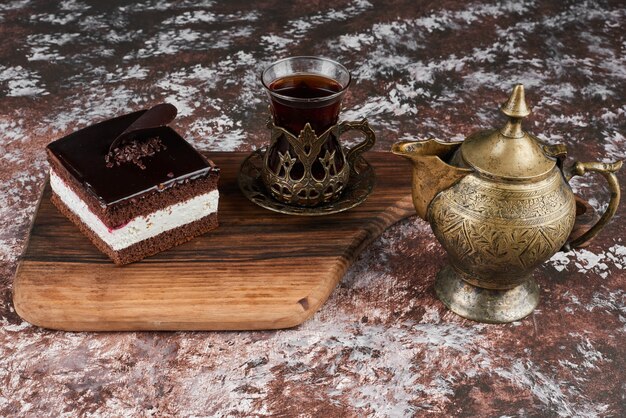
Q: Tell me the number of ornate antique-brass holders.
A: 1